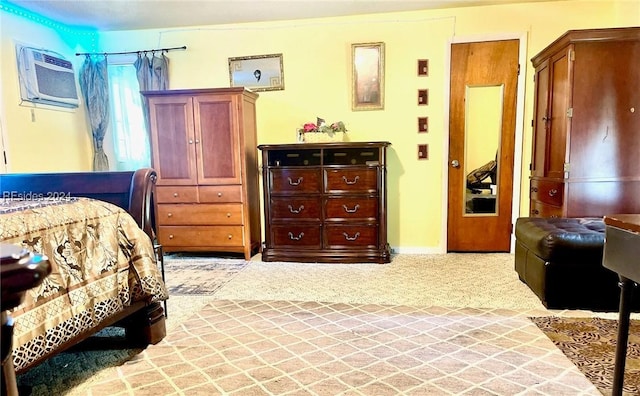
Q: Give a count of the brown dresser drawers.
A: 6